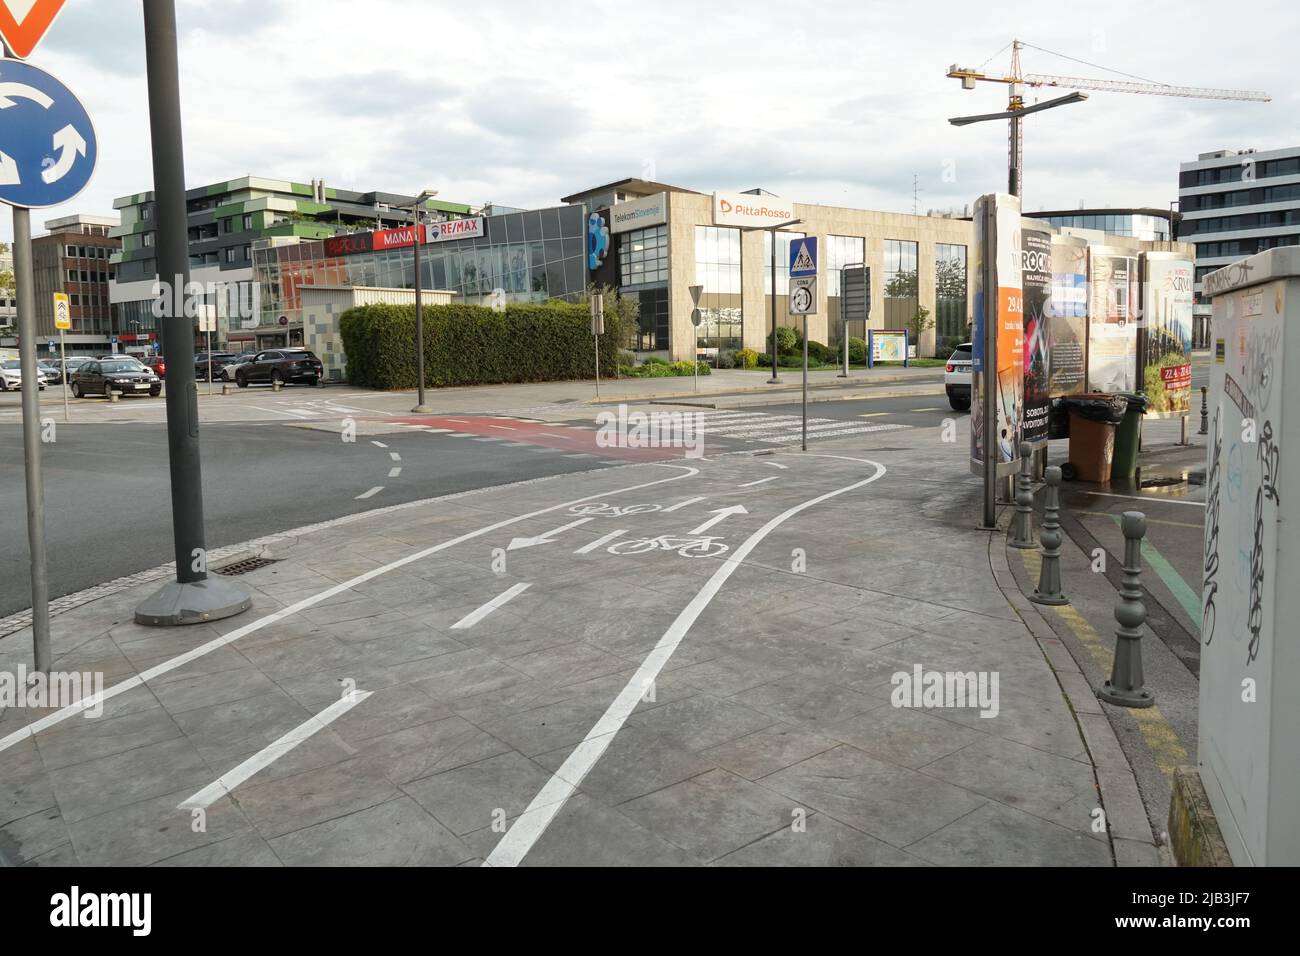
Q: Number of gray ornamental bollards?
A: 4